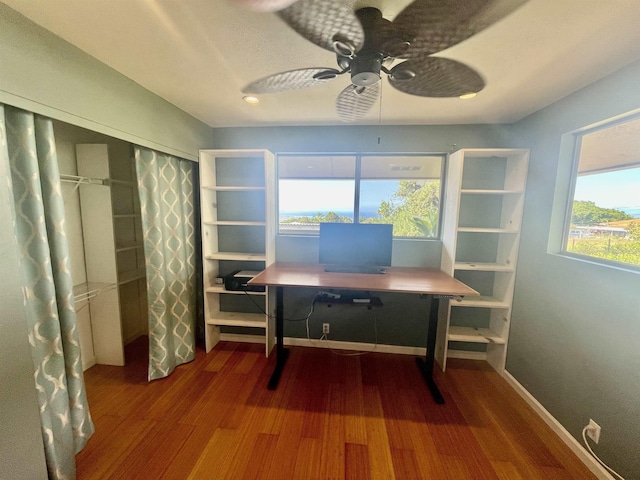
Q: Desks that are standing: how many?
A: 1